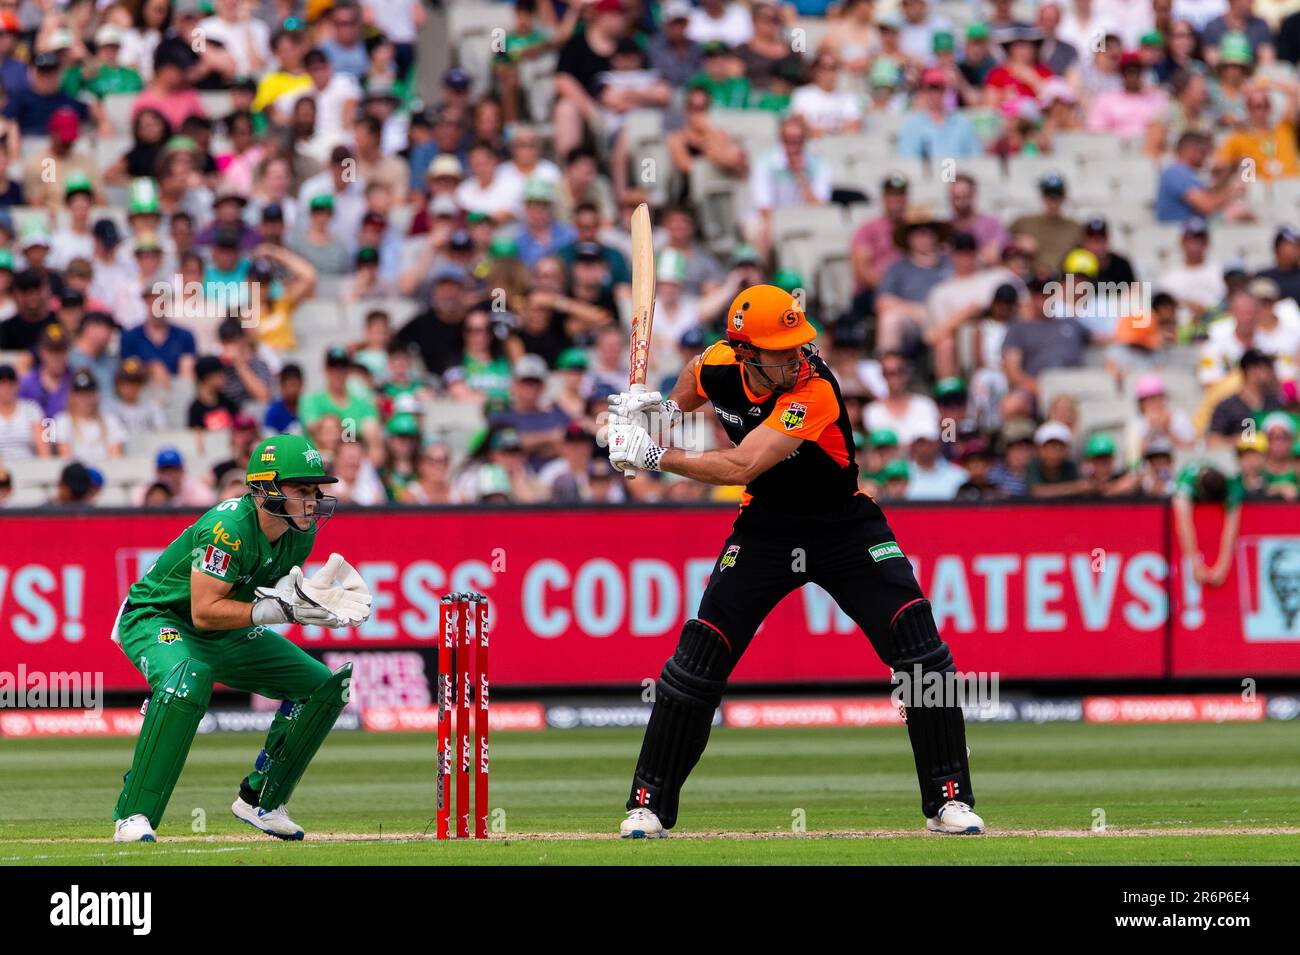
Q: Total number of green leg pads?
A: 2